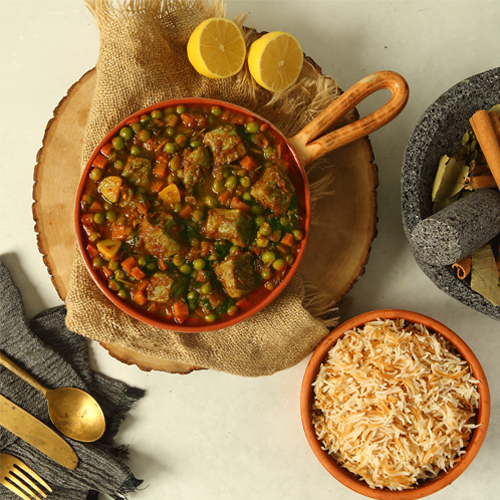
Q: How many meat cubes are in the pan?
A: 8